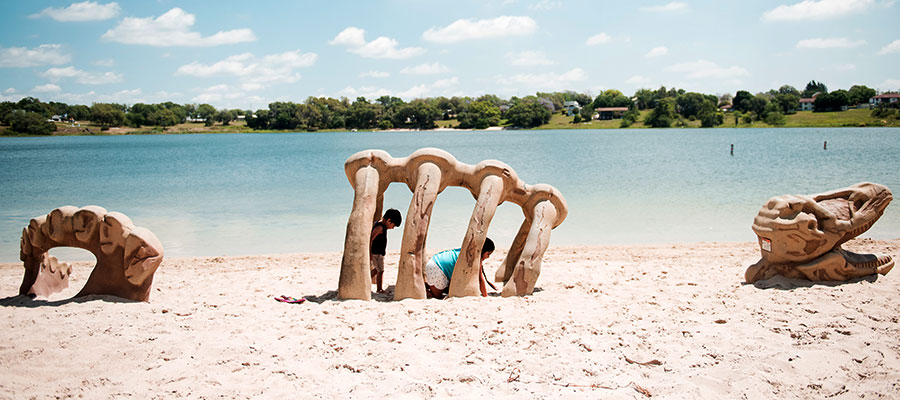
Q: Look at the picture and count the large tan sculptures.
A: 3